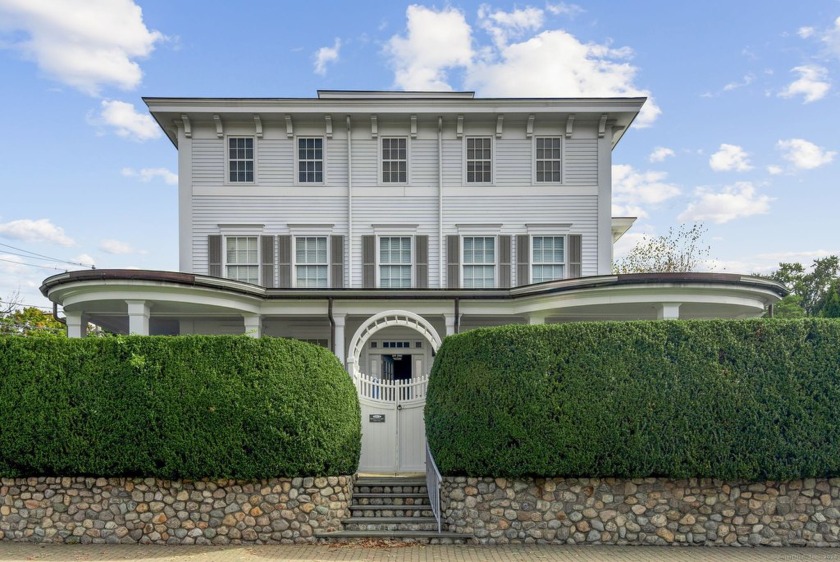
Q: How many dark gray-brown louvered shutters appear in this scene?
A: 10